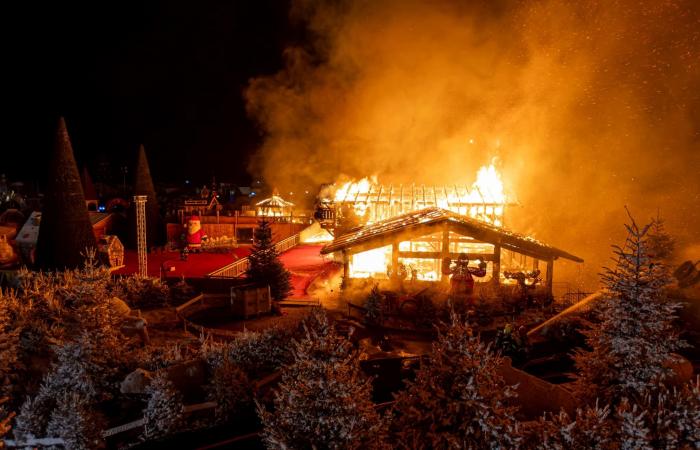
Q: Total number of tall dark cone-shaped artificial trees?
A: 2